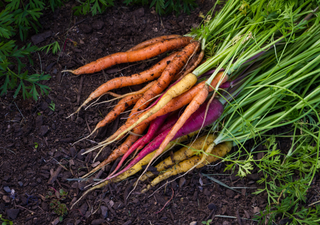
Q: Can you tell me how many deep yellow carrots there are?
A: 3